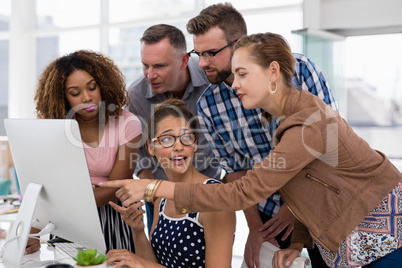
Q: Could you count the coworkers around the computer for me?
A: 5